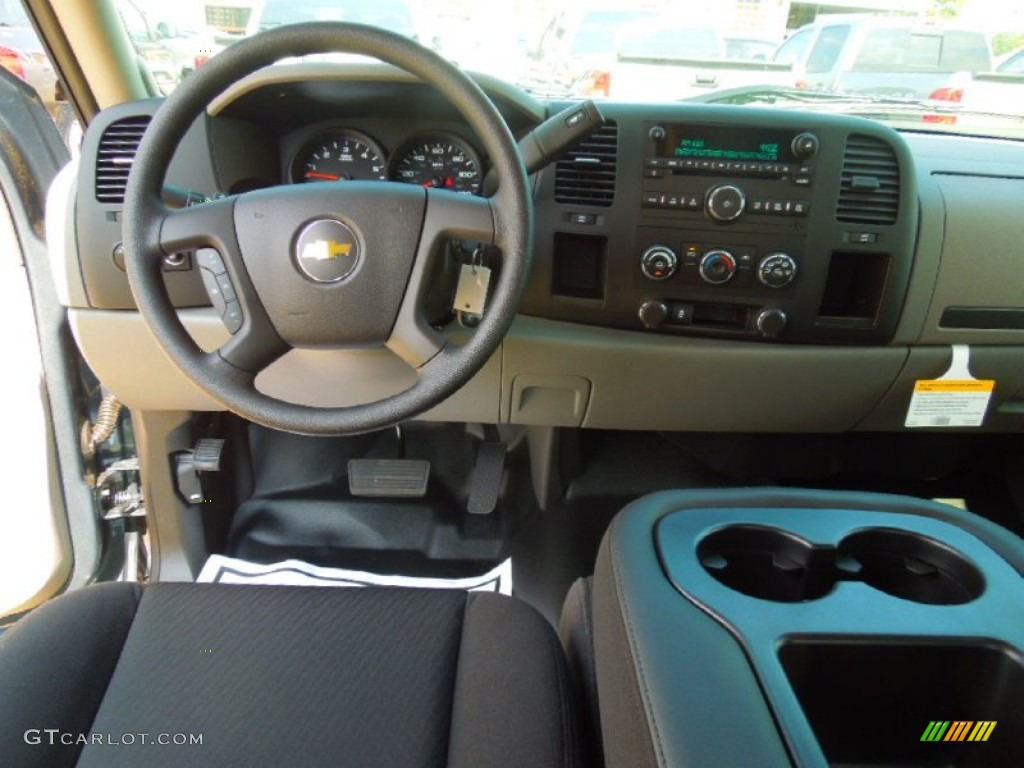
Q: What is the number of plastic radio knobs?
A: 3